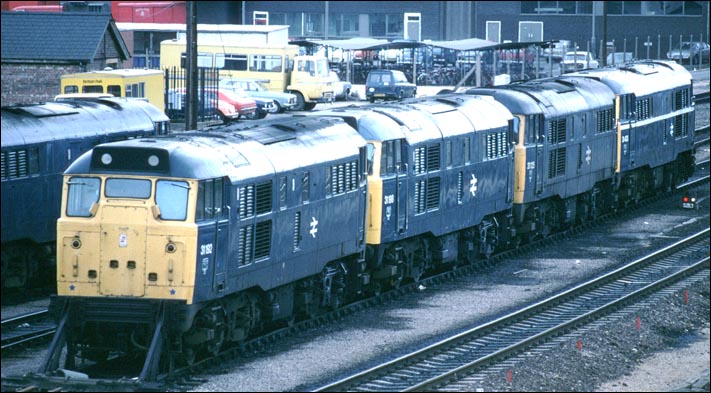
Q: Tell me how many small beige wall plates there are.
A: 0